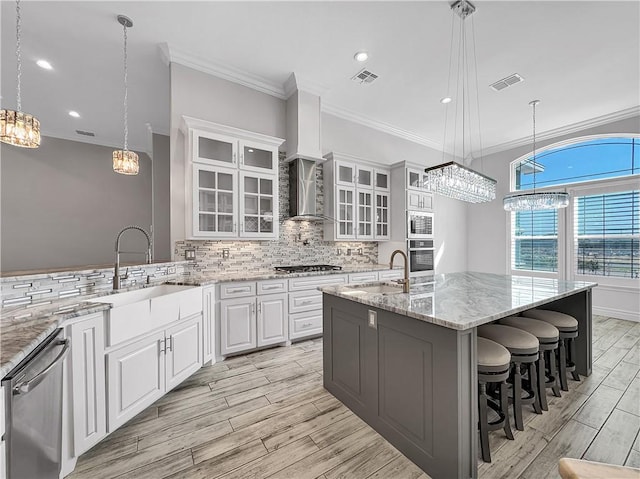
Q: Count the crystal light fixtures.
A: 4